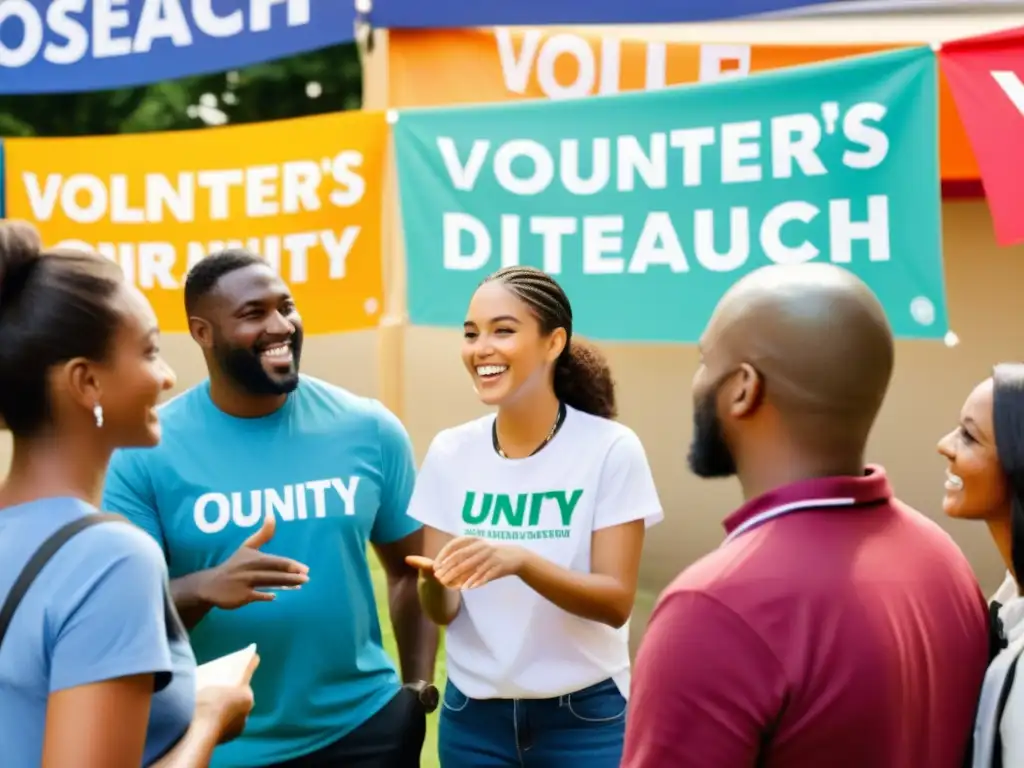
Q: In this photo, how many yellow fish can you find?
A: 0